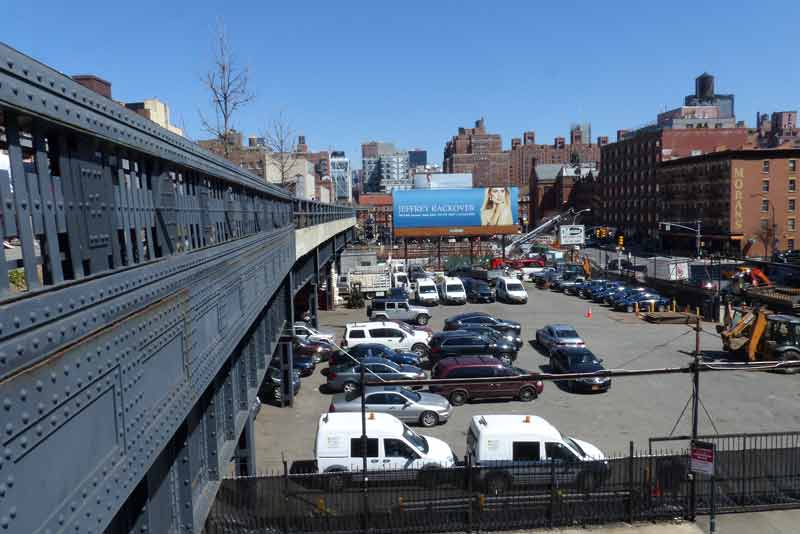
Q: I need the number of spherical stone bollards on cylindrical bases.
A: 0